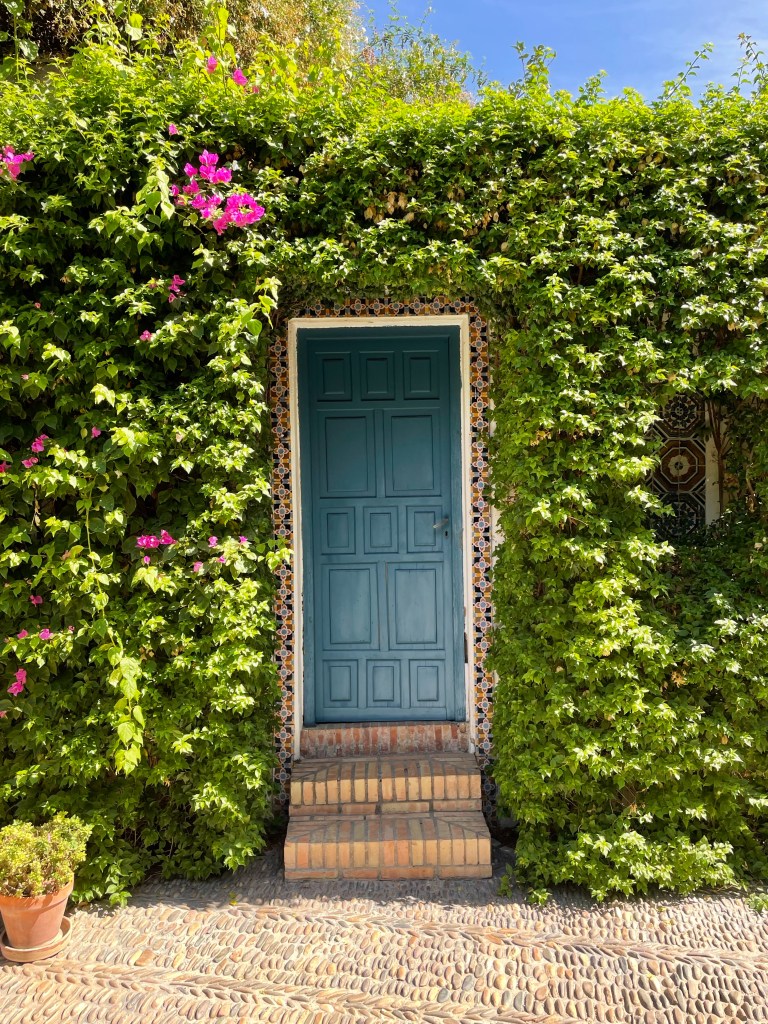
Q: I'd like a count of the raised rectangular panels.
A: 13